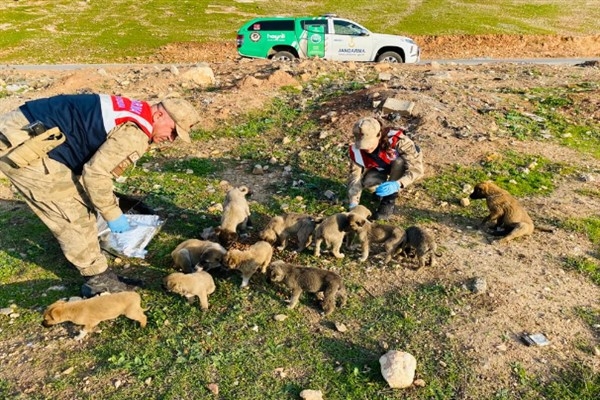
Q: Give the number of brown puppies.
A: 11